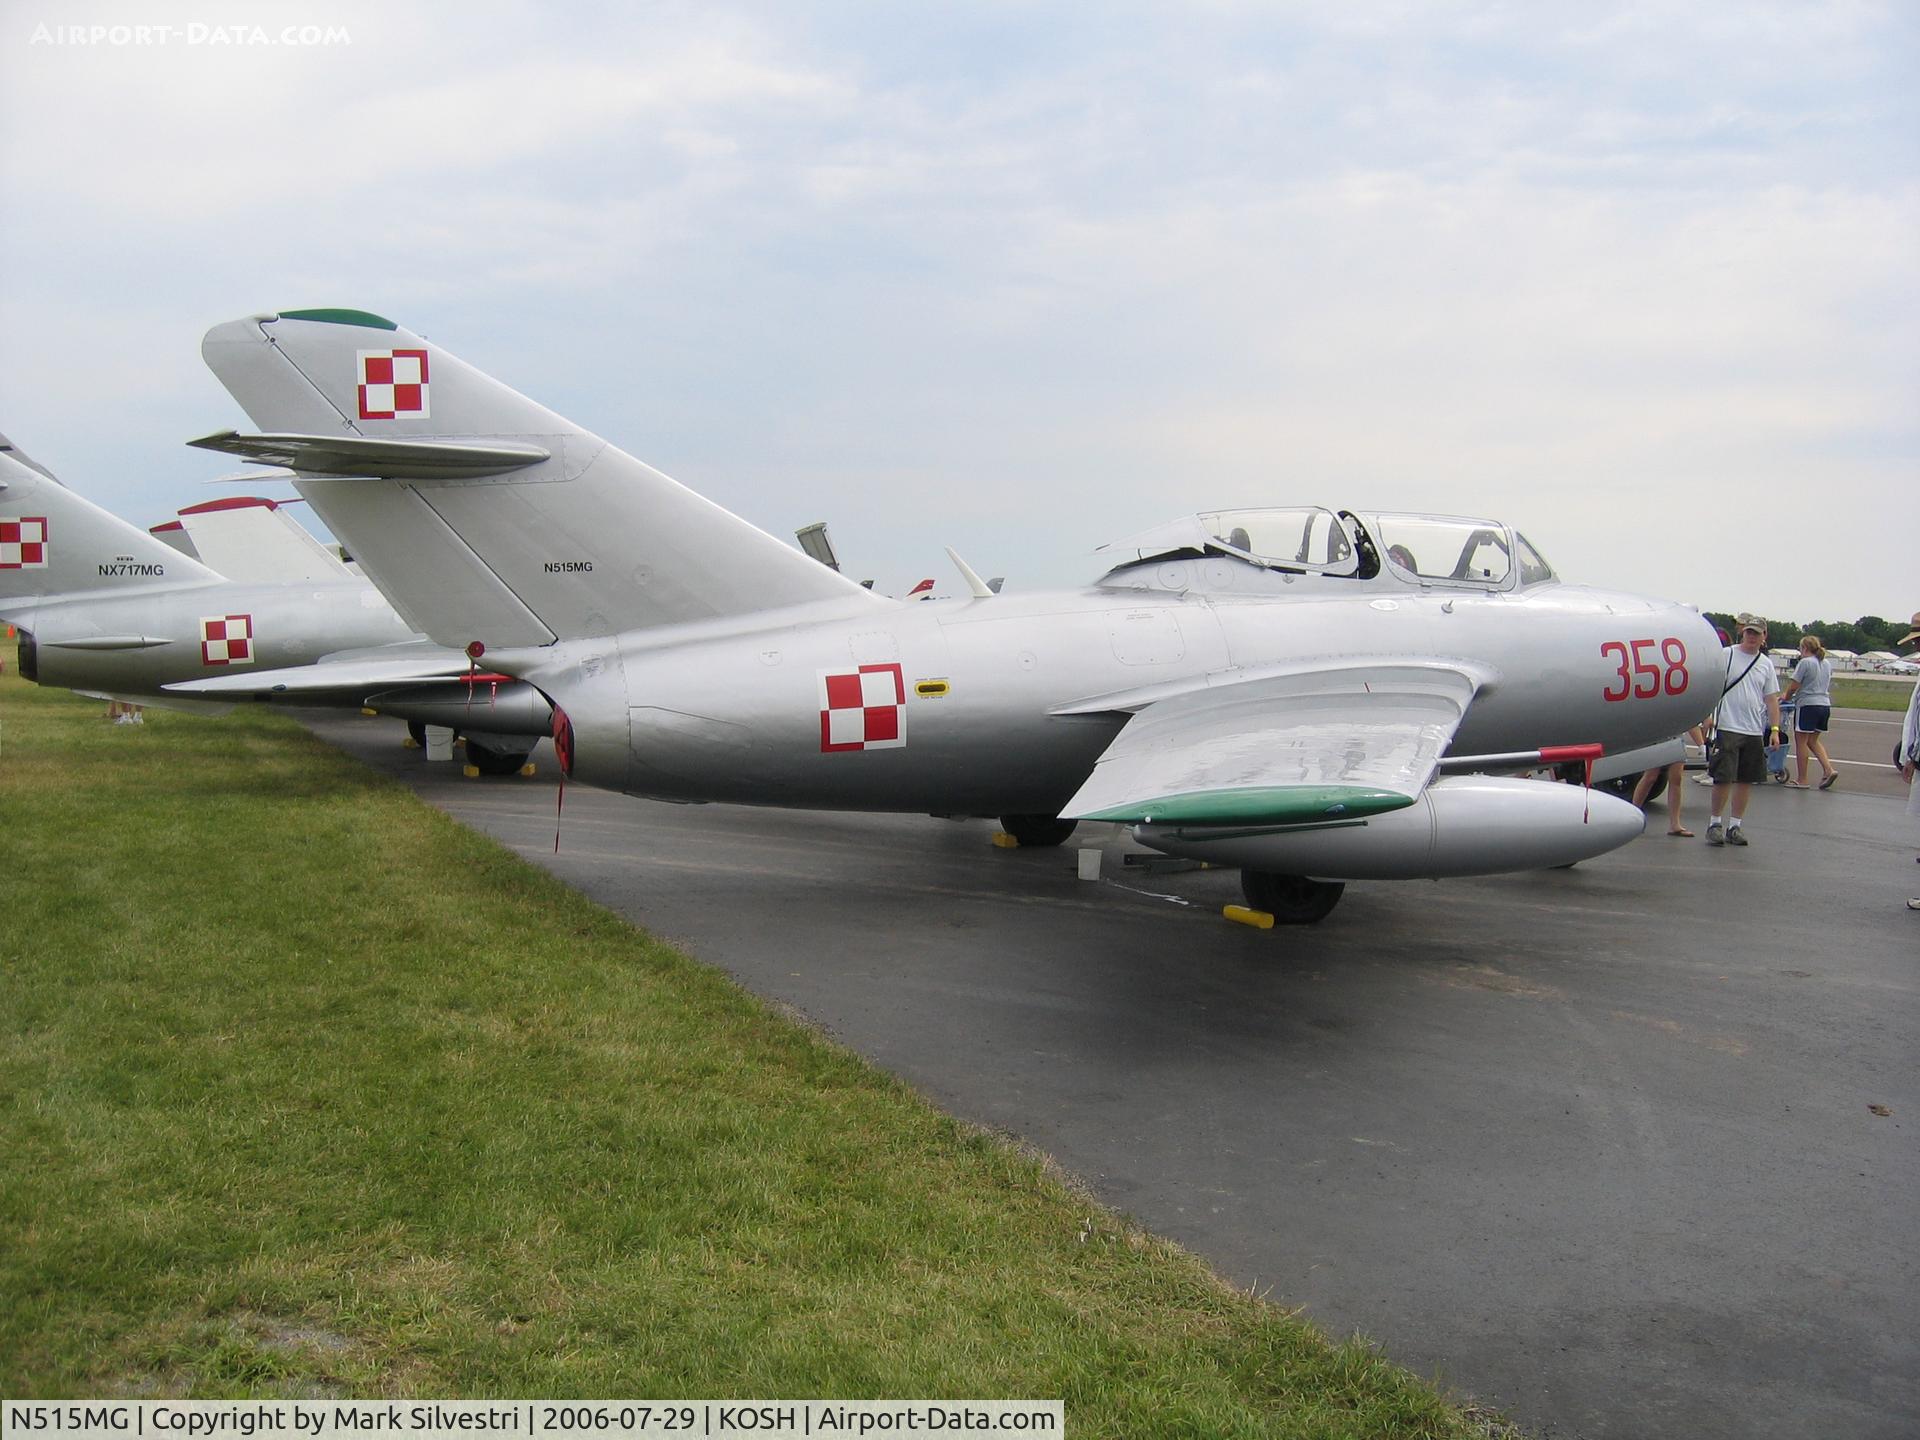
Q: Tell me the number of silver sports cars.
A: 0